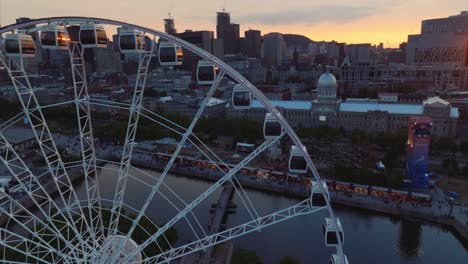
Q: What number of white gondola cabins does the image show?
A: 12